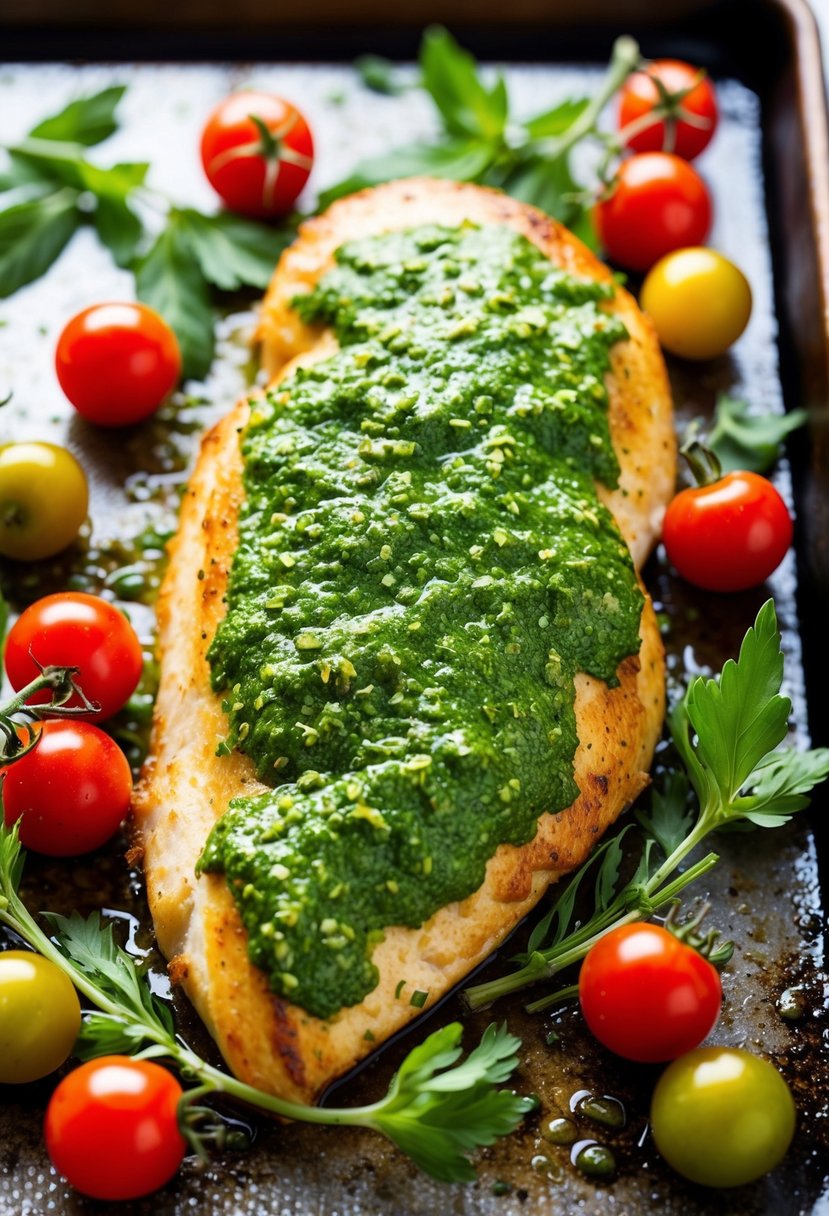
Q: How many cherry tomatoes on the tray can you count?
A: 13